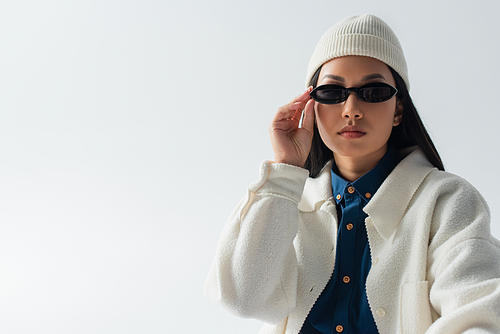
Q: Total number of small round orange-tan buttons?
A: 6